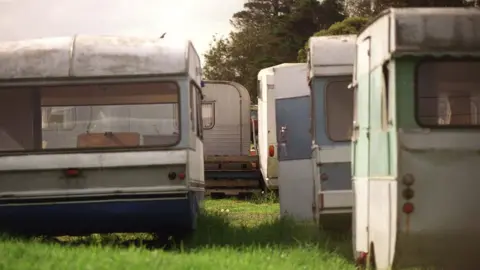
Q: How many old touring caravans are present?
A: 5